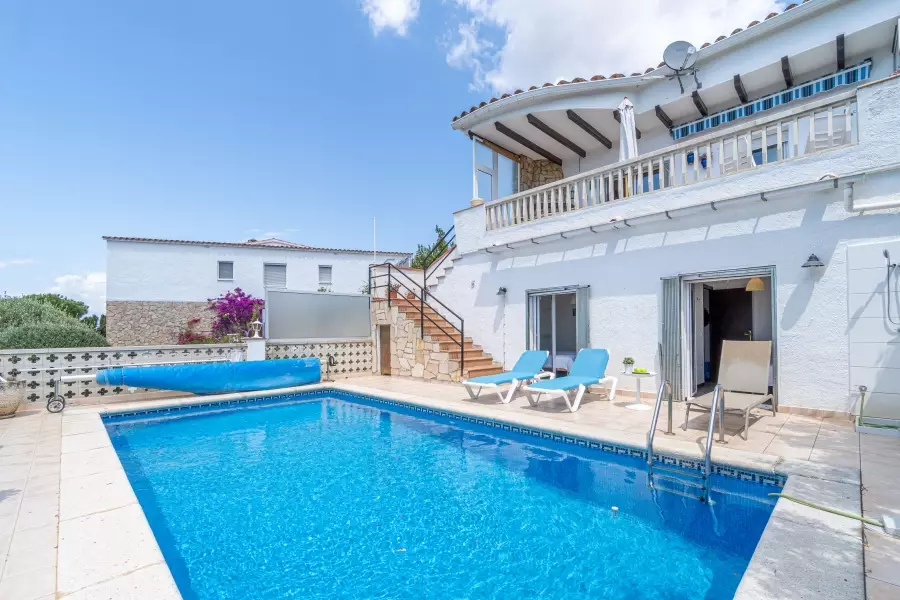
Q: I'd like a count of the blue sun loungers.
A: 2